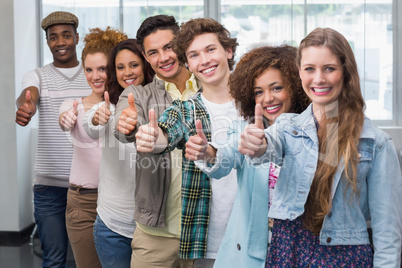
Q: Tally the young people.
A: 7